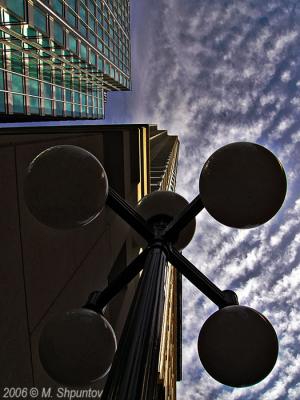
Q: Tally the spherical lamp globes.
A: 5